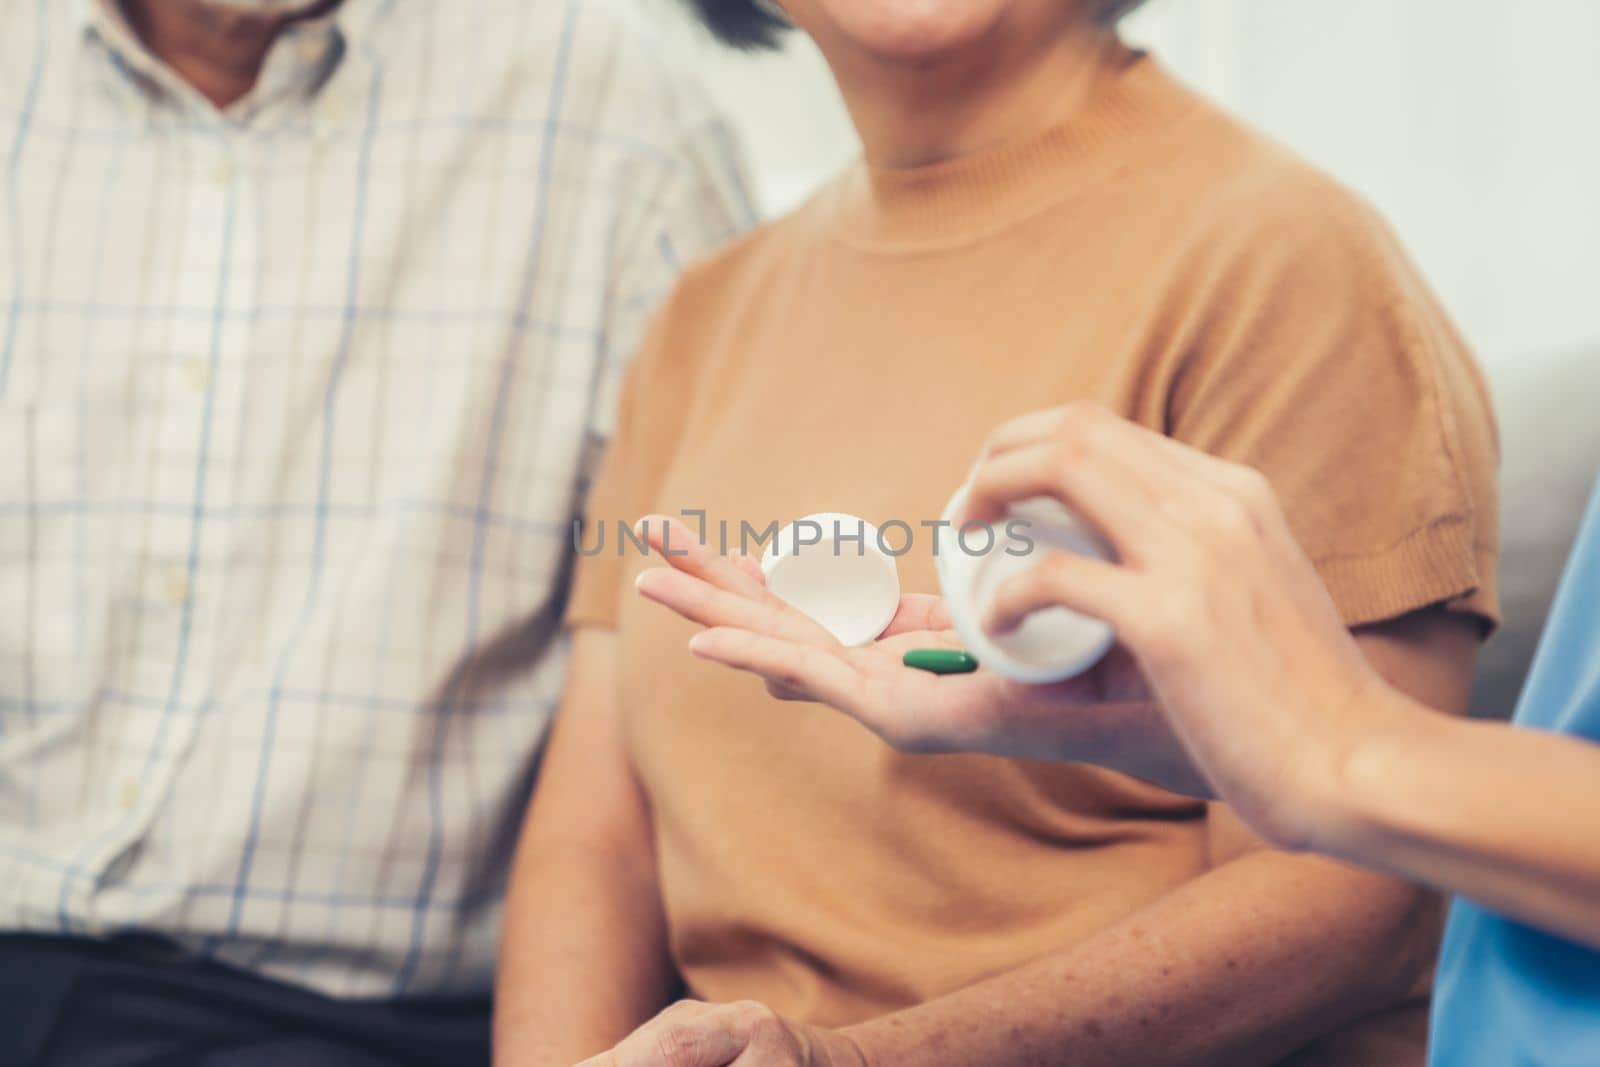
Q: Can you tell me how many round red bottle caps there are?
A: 0